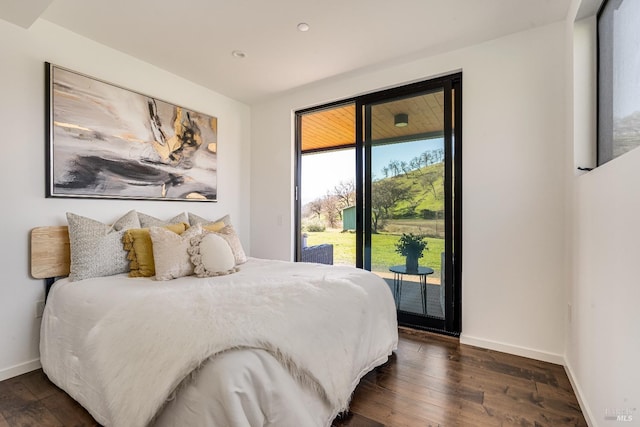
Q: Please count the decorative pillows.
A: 8